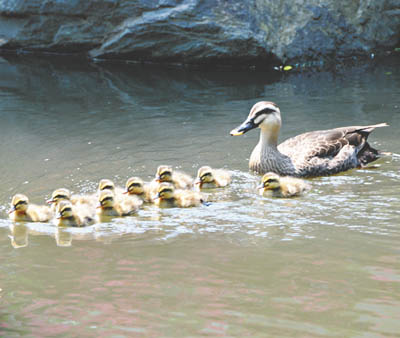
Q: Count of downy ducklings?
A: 10